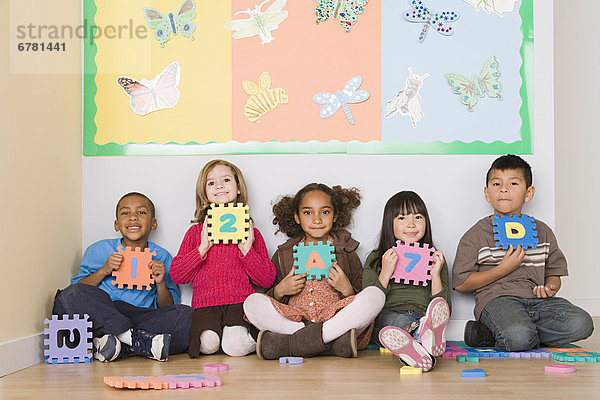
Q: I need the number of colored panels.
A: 3